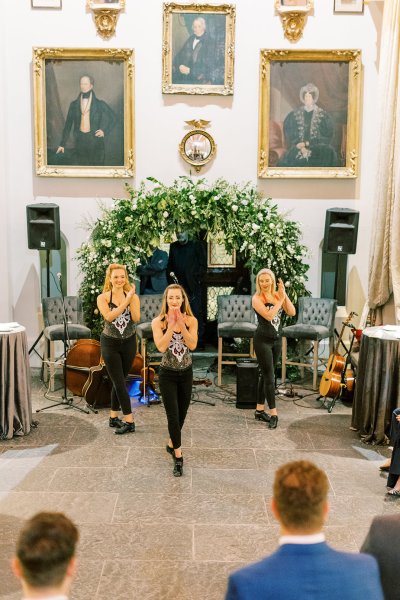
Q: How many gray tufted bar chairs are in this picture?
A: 4